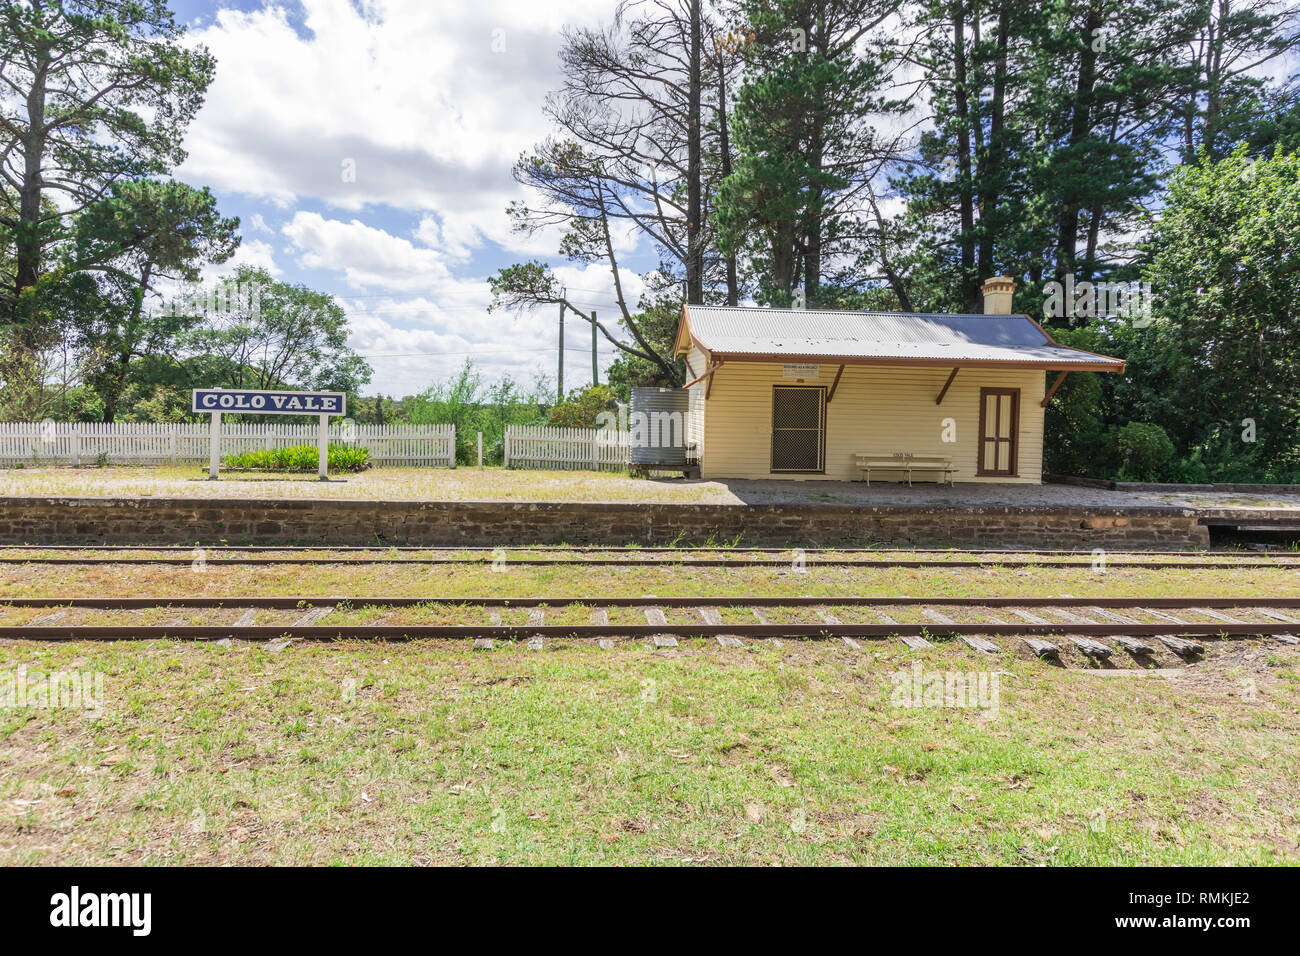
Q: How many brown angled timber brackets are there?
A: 4